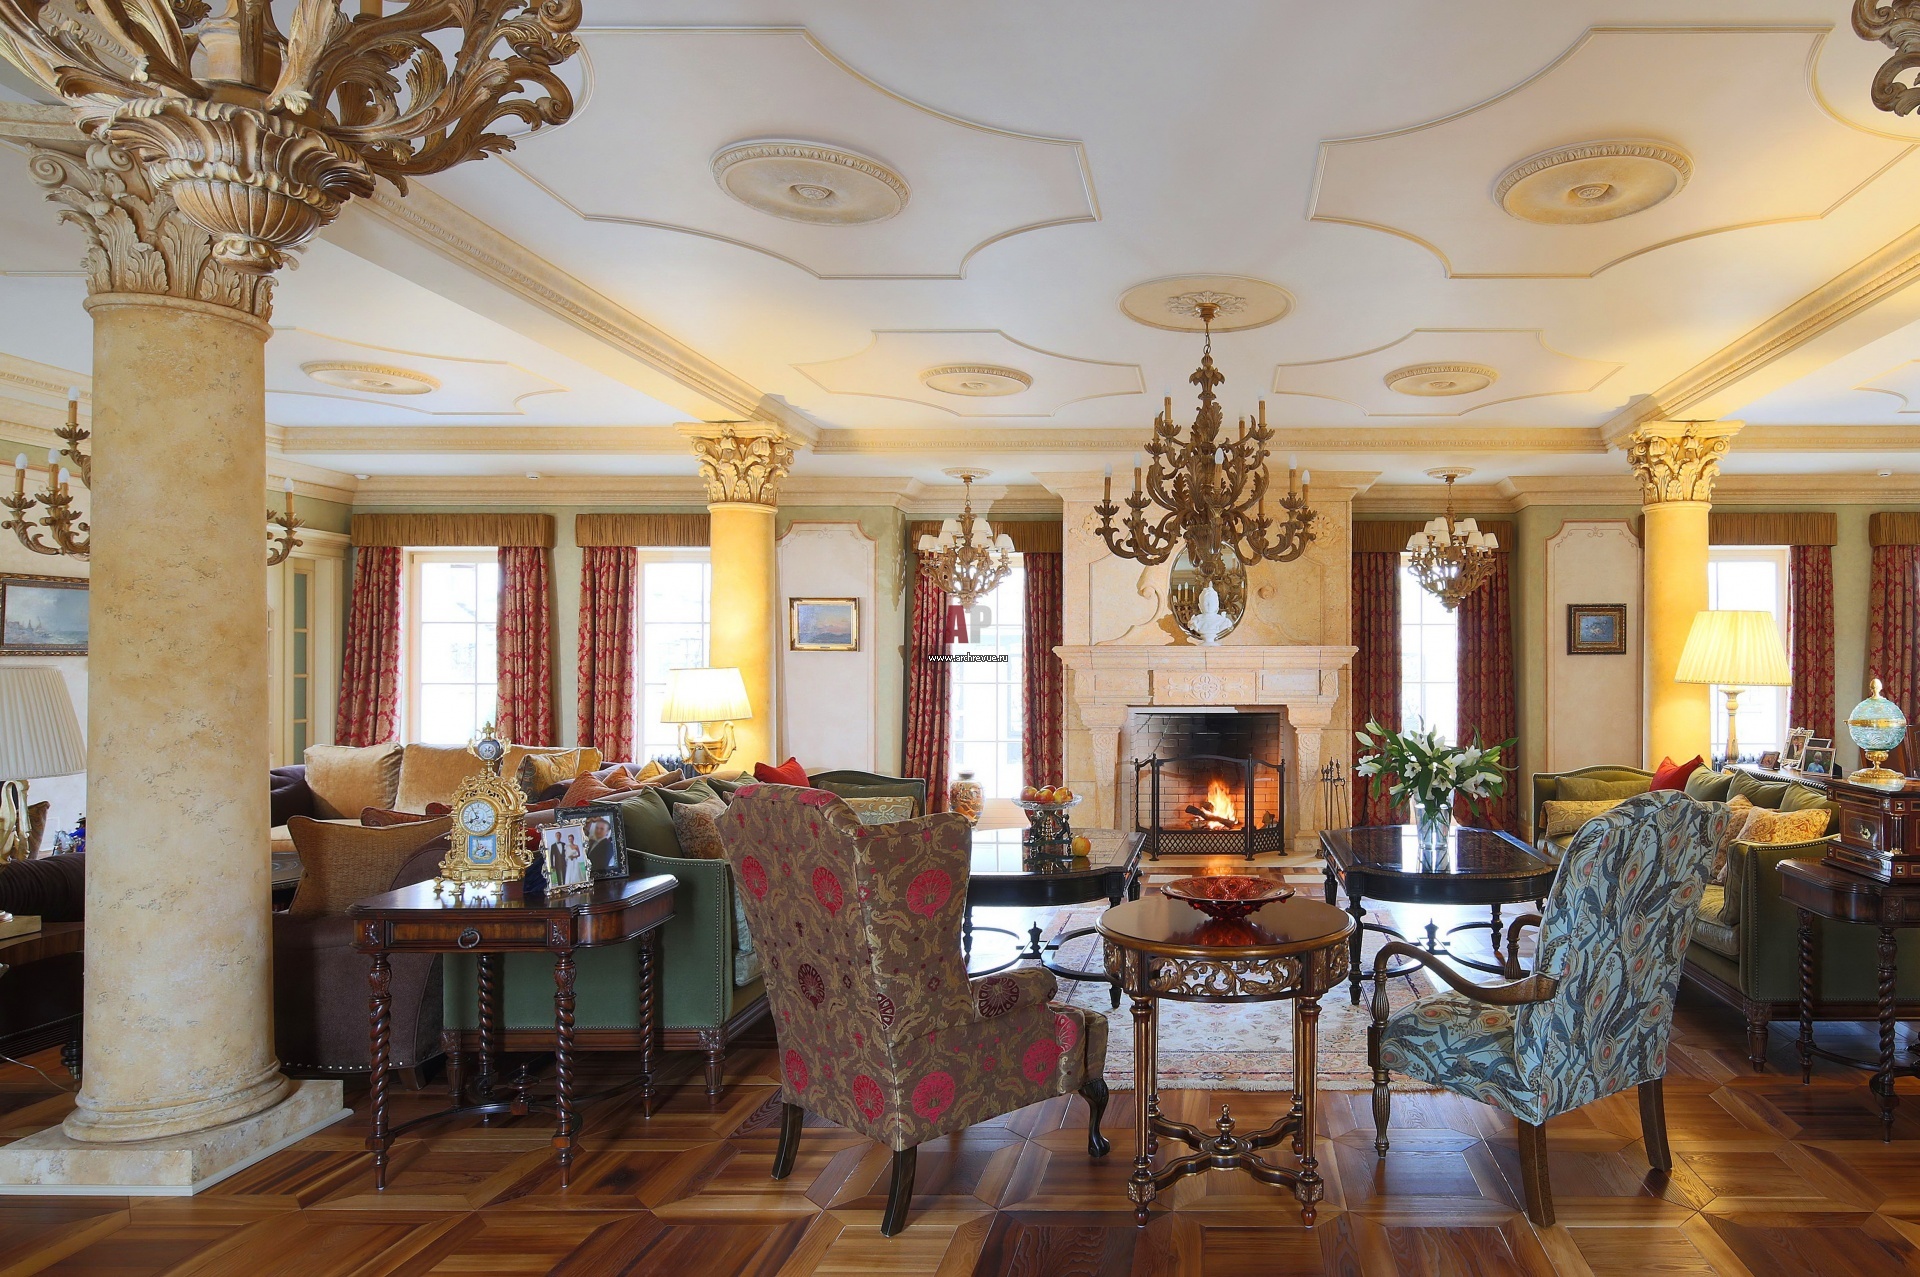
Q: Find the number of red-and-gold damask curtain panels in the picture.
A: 9